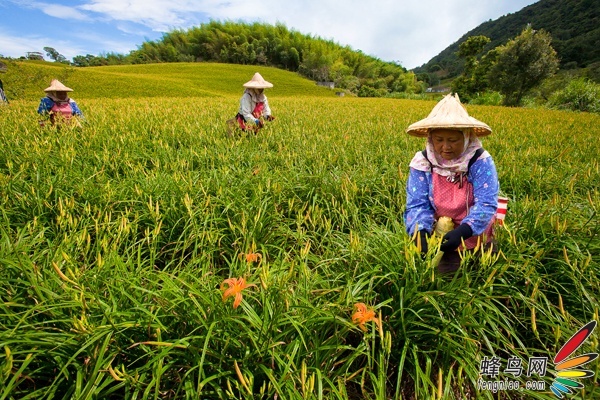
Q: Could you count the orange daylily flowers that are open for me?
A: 3